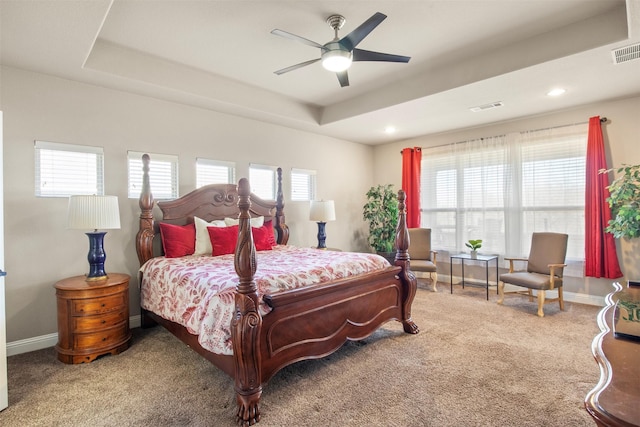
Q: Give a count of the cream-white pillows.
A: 2